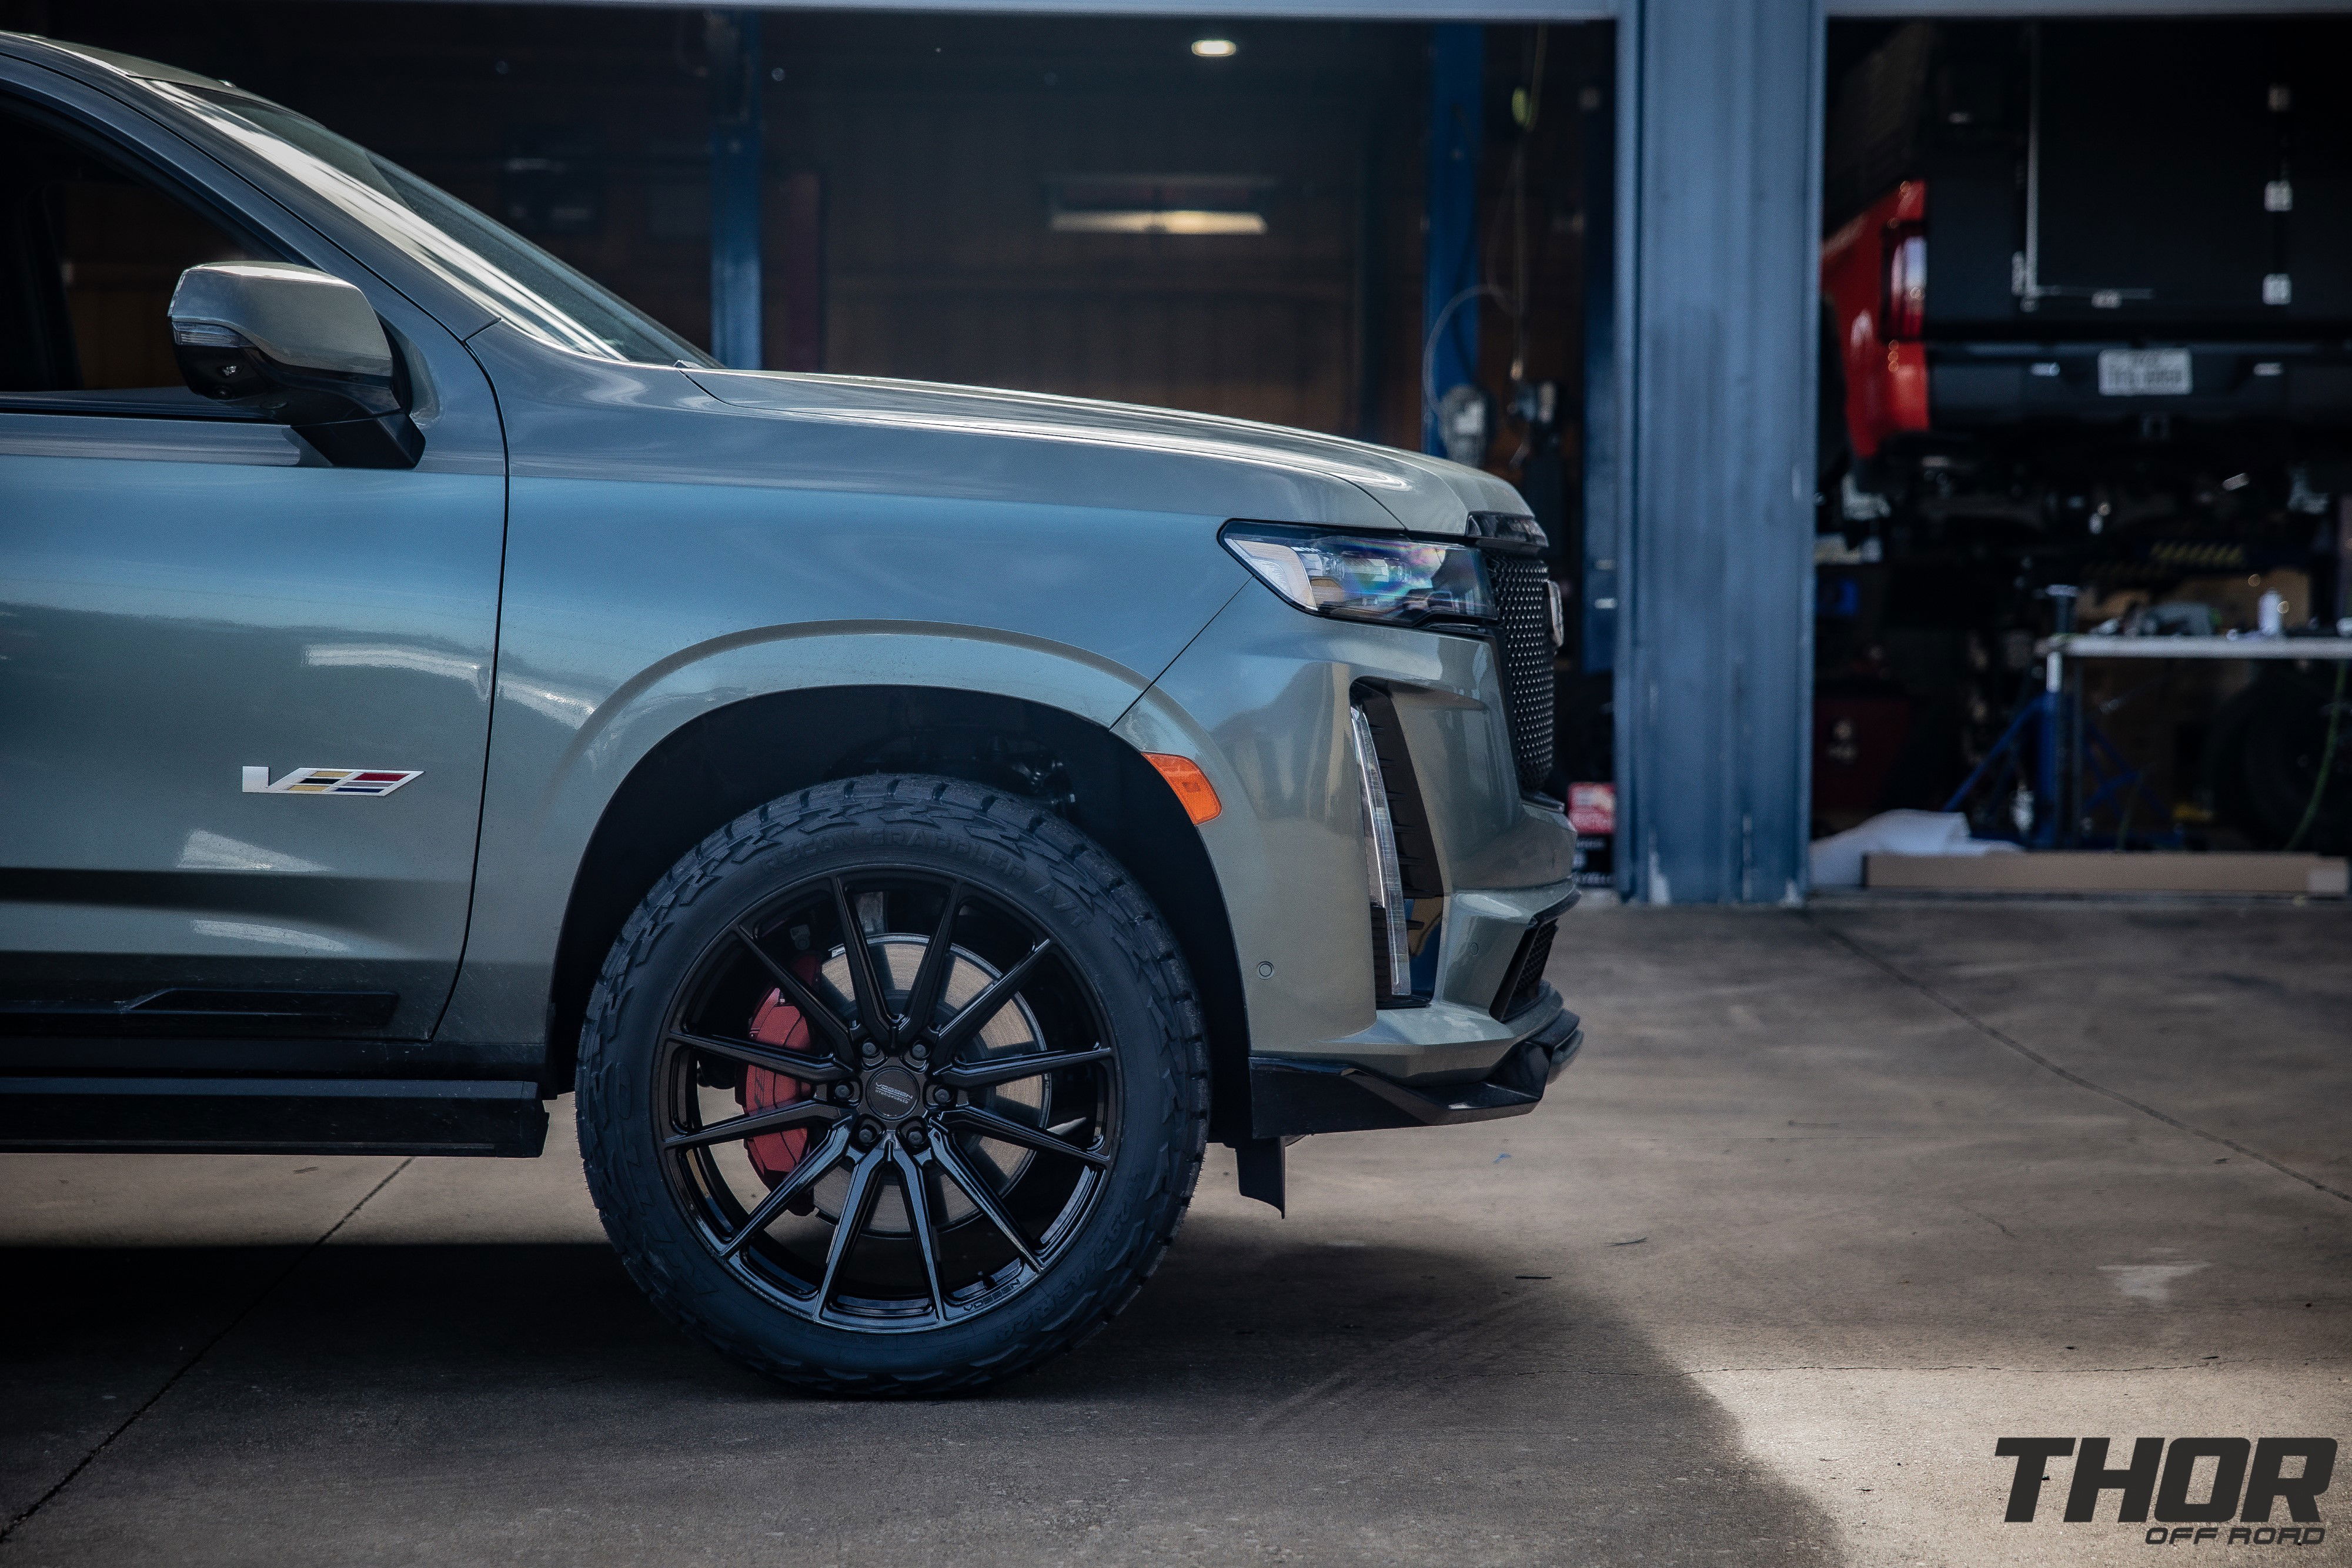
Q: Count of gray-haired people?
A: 0